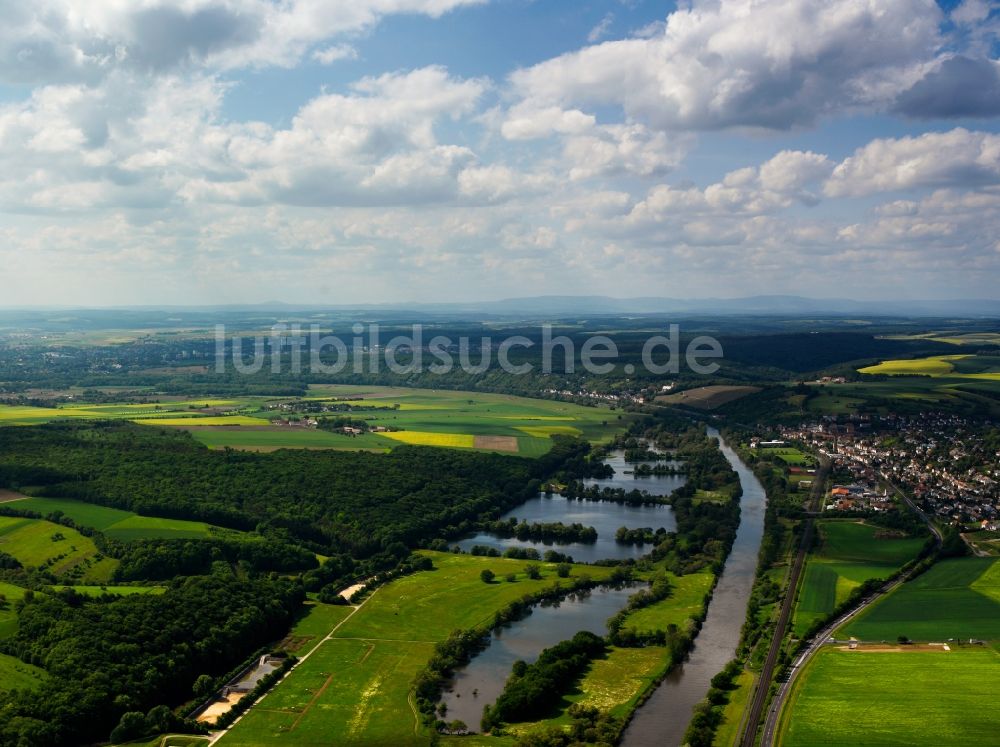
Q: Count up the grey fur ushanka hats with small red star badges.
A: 0